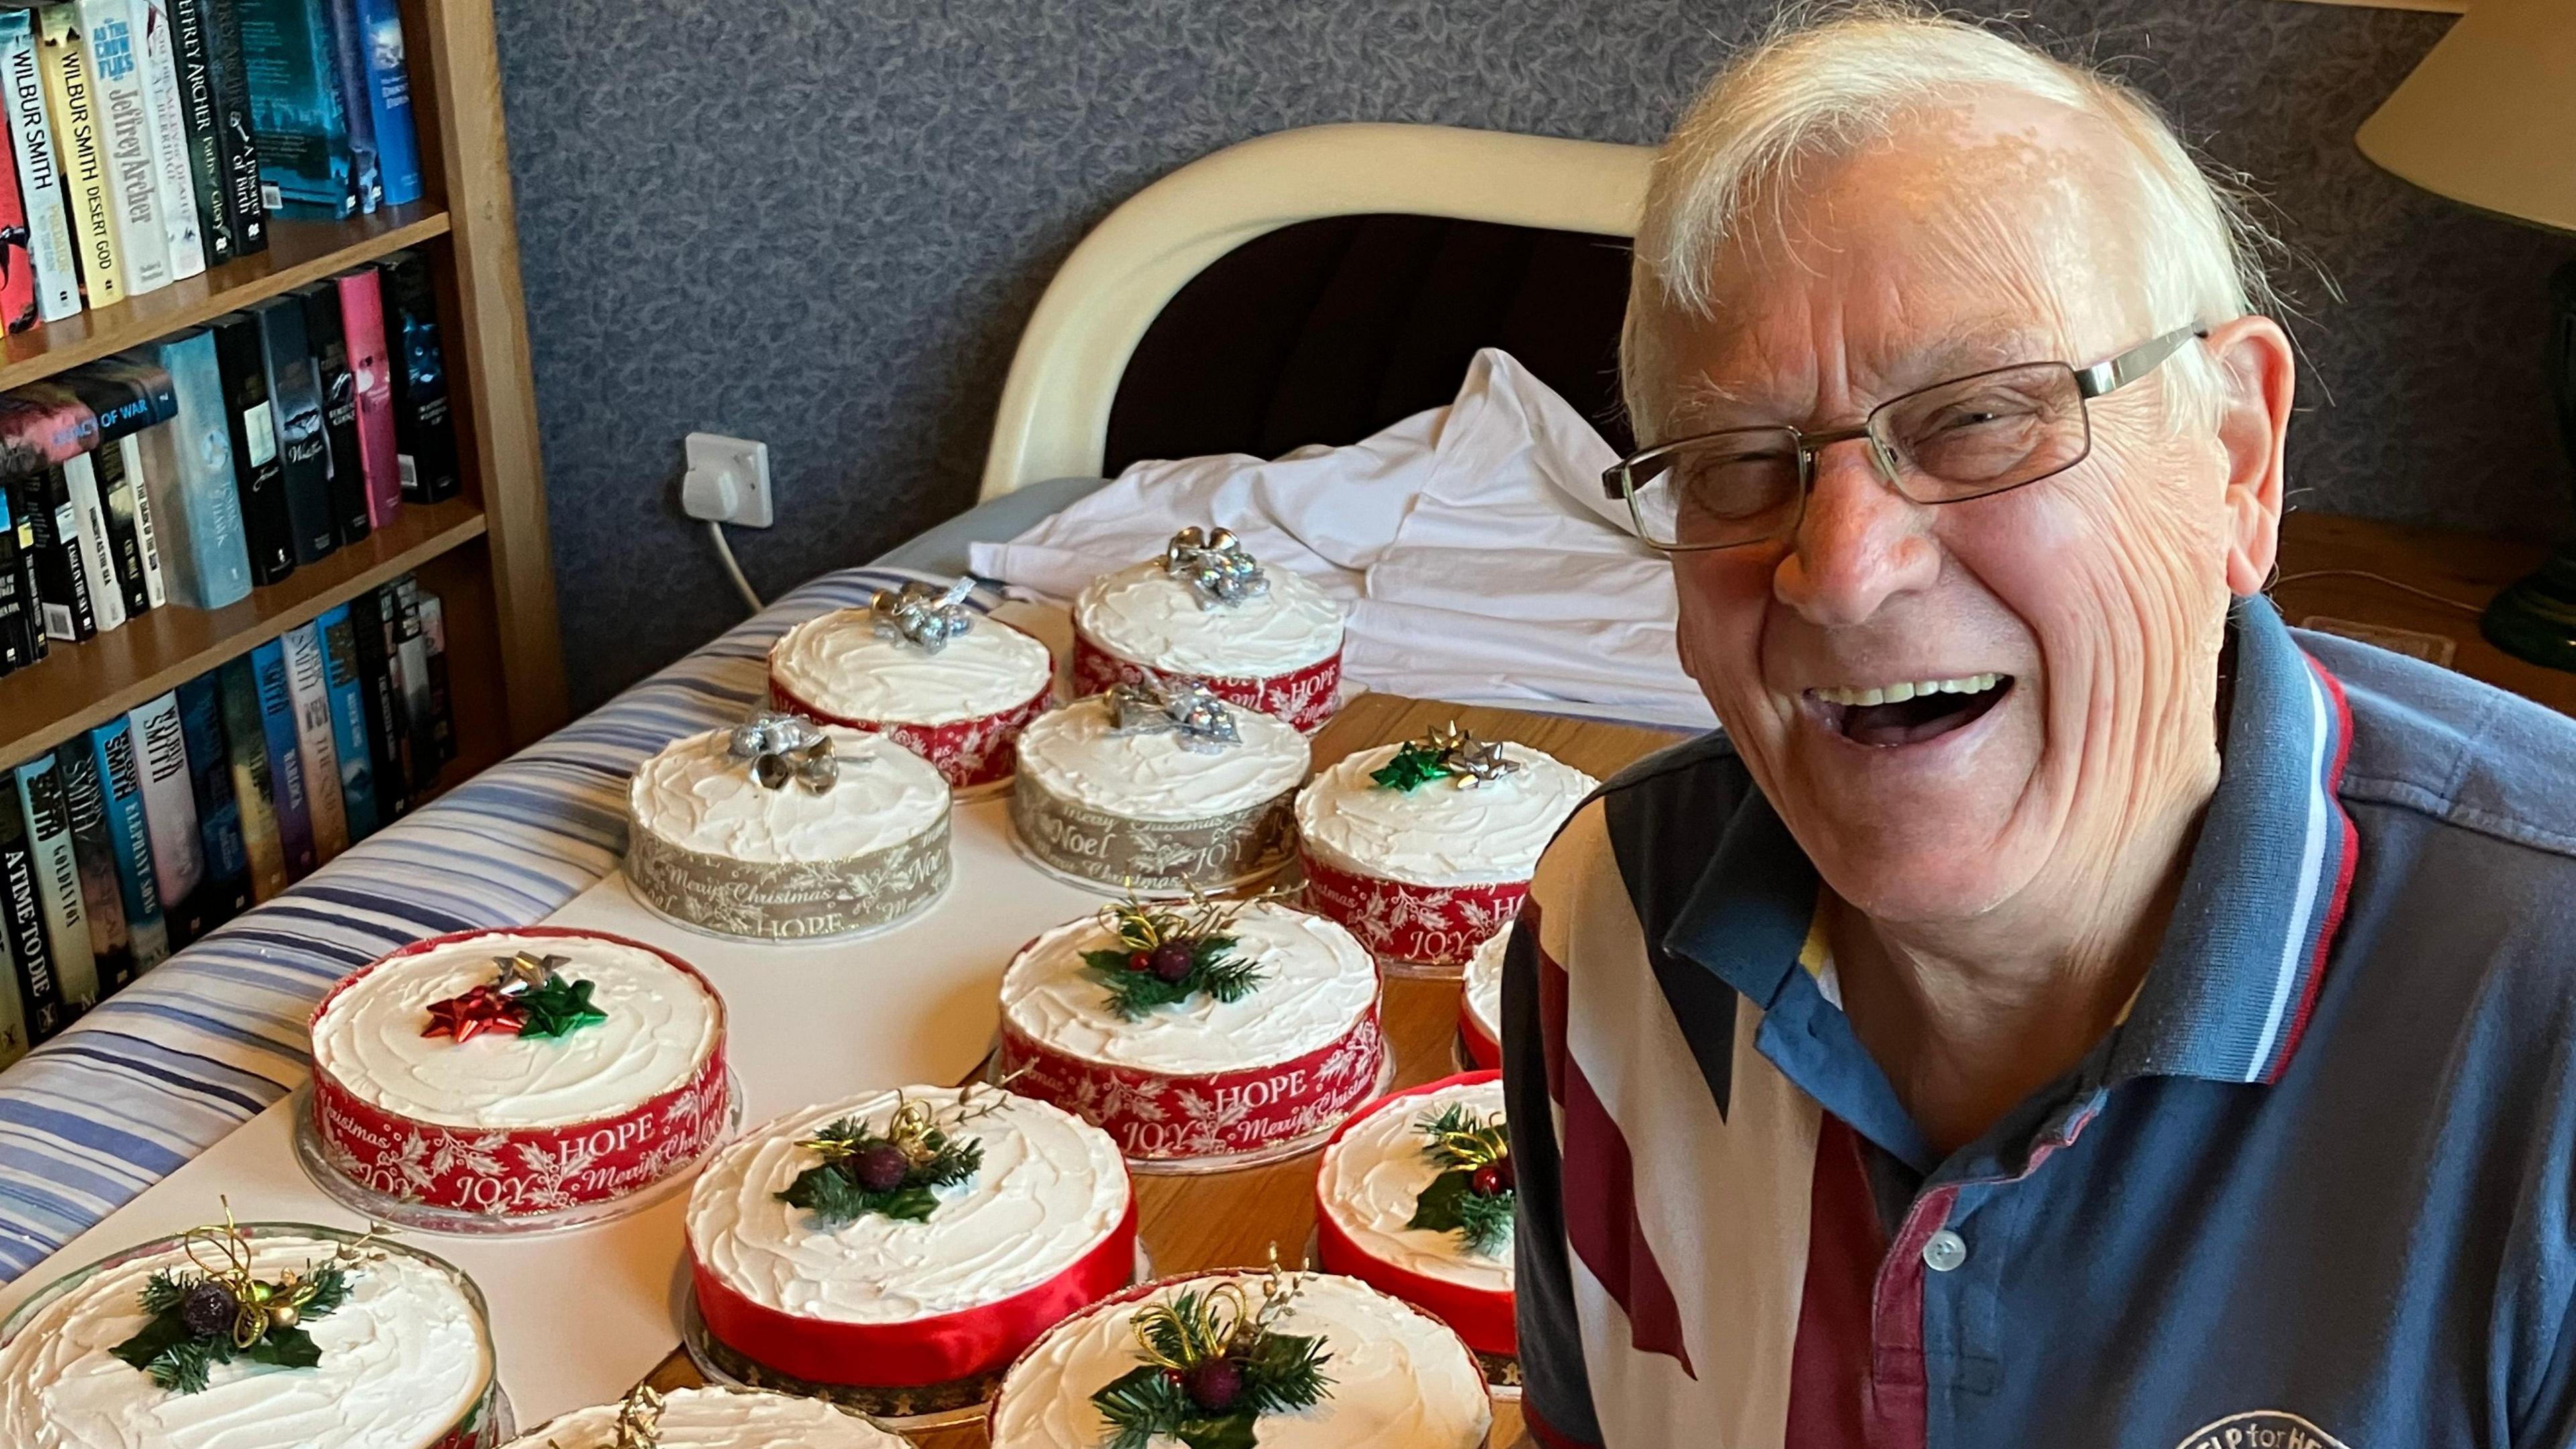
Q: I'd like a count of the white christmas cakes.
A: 13